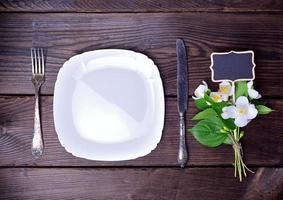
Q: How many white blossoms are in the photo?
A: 5